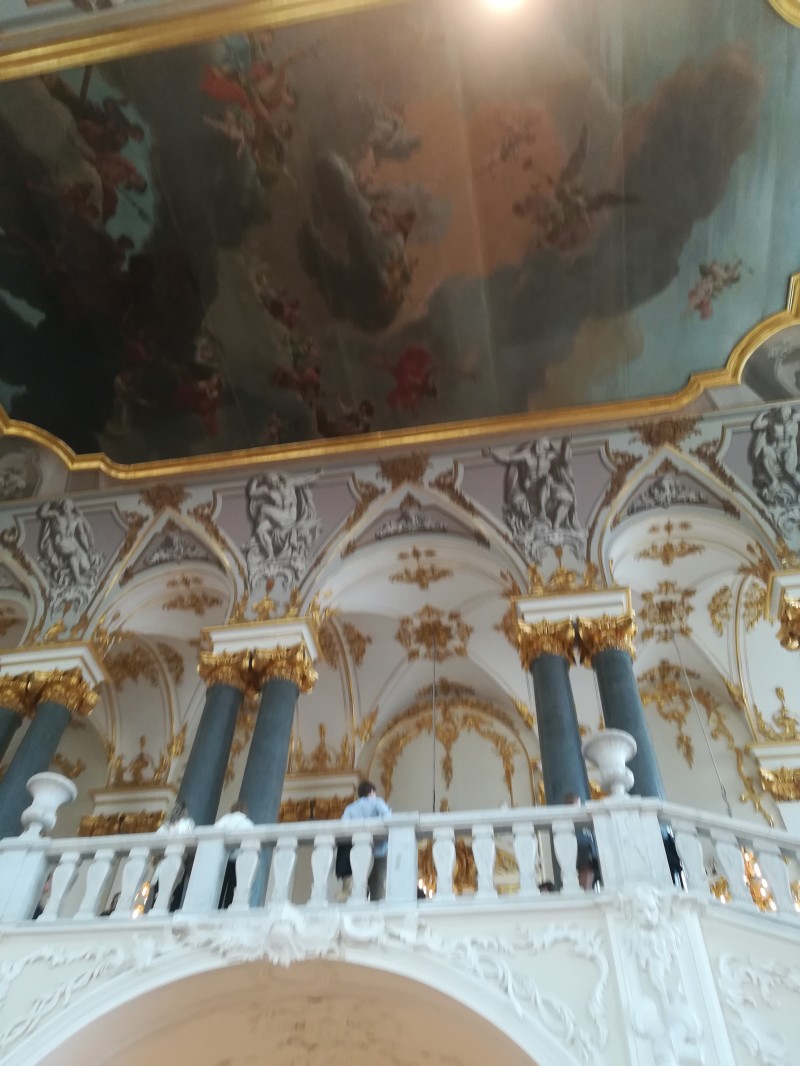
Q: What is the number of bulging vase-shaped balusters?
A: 15